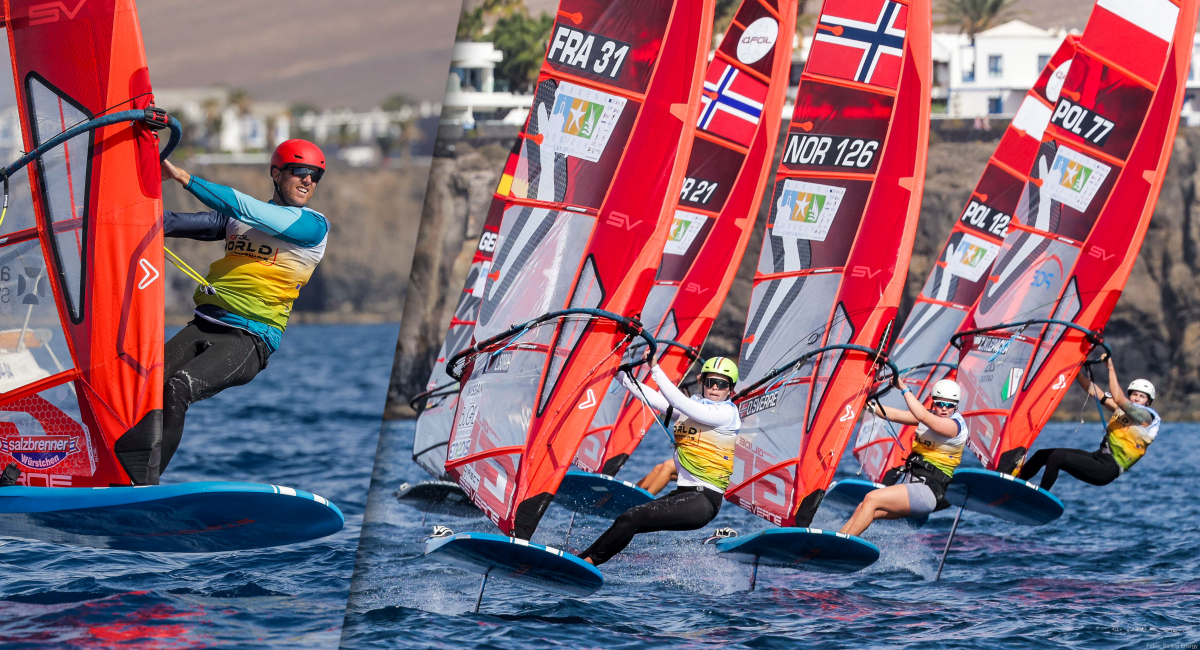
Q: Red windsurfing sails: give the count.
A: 7